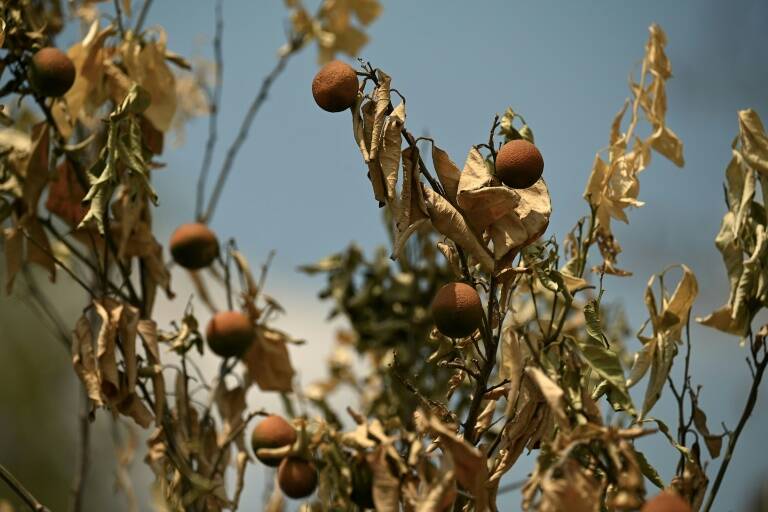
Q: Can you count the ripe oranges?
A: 9